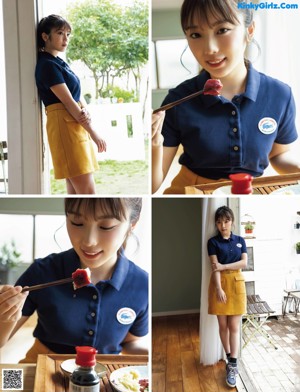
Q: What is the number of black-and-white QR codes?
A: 1